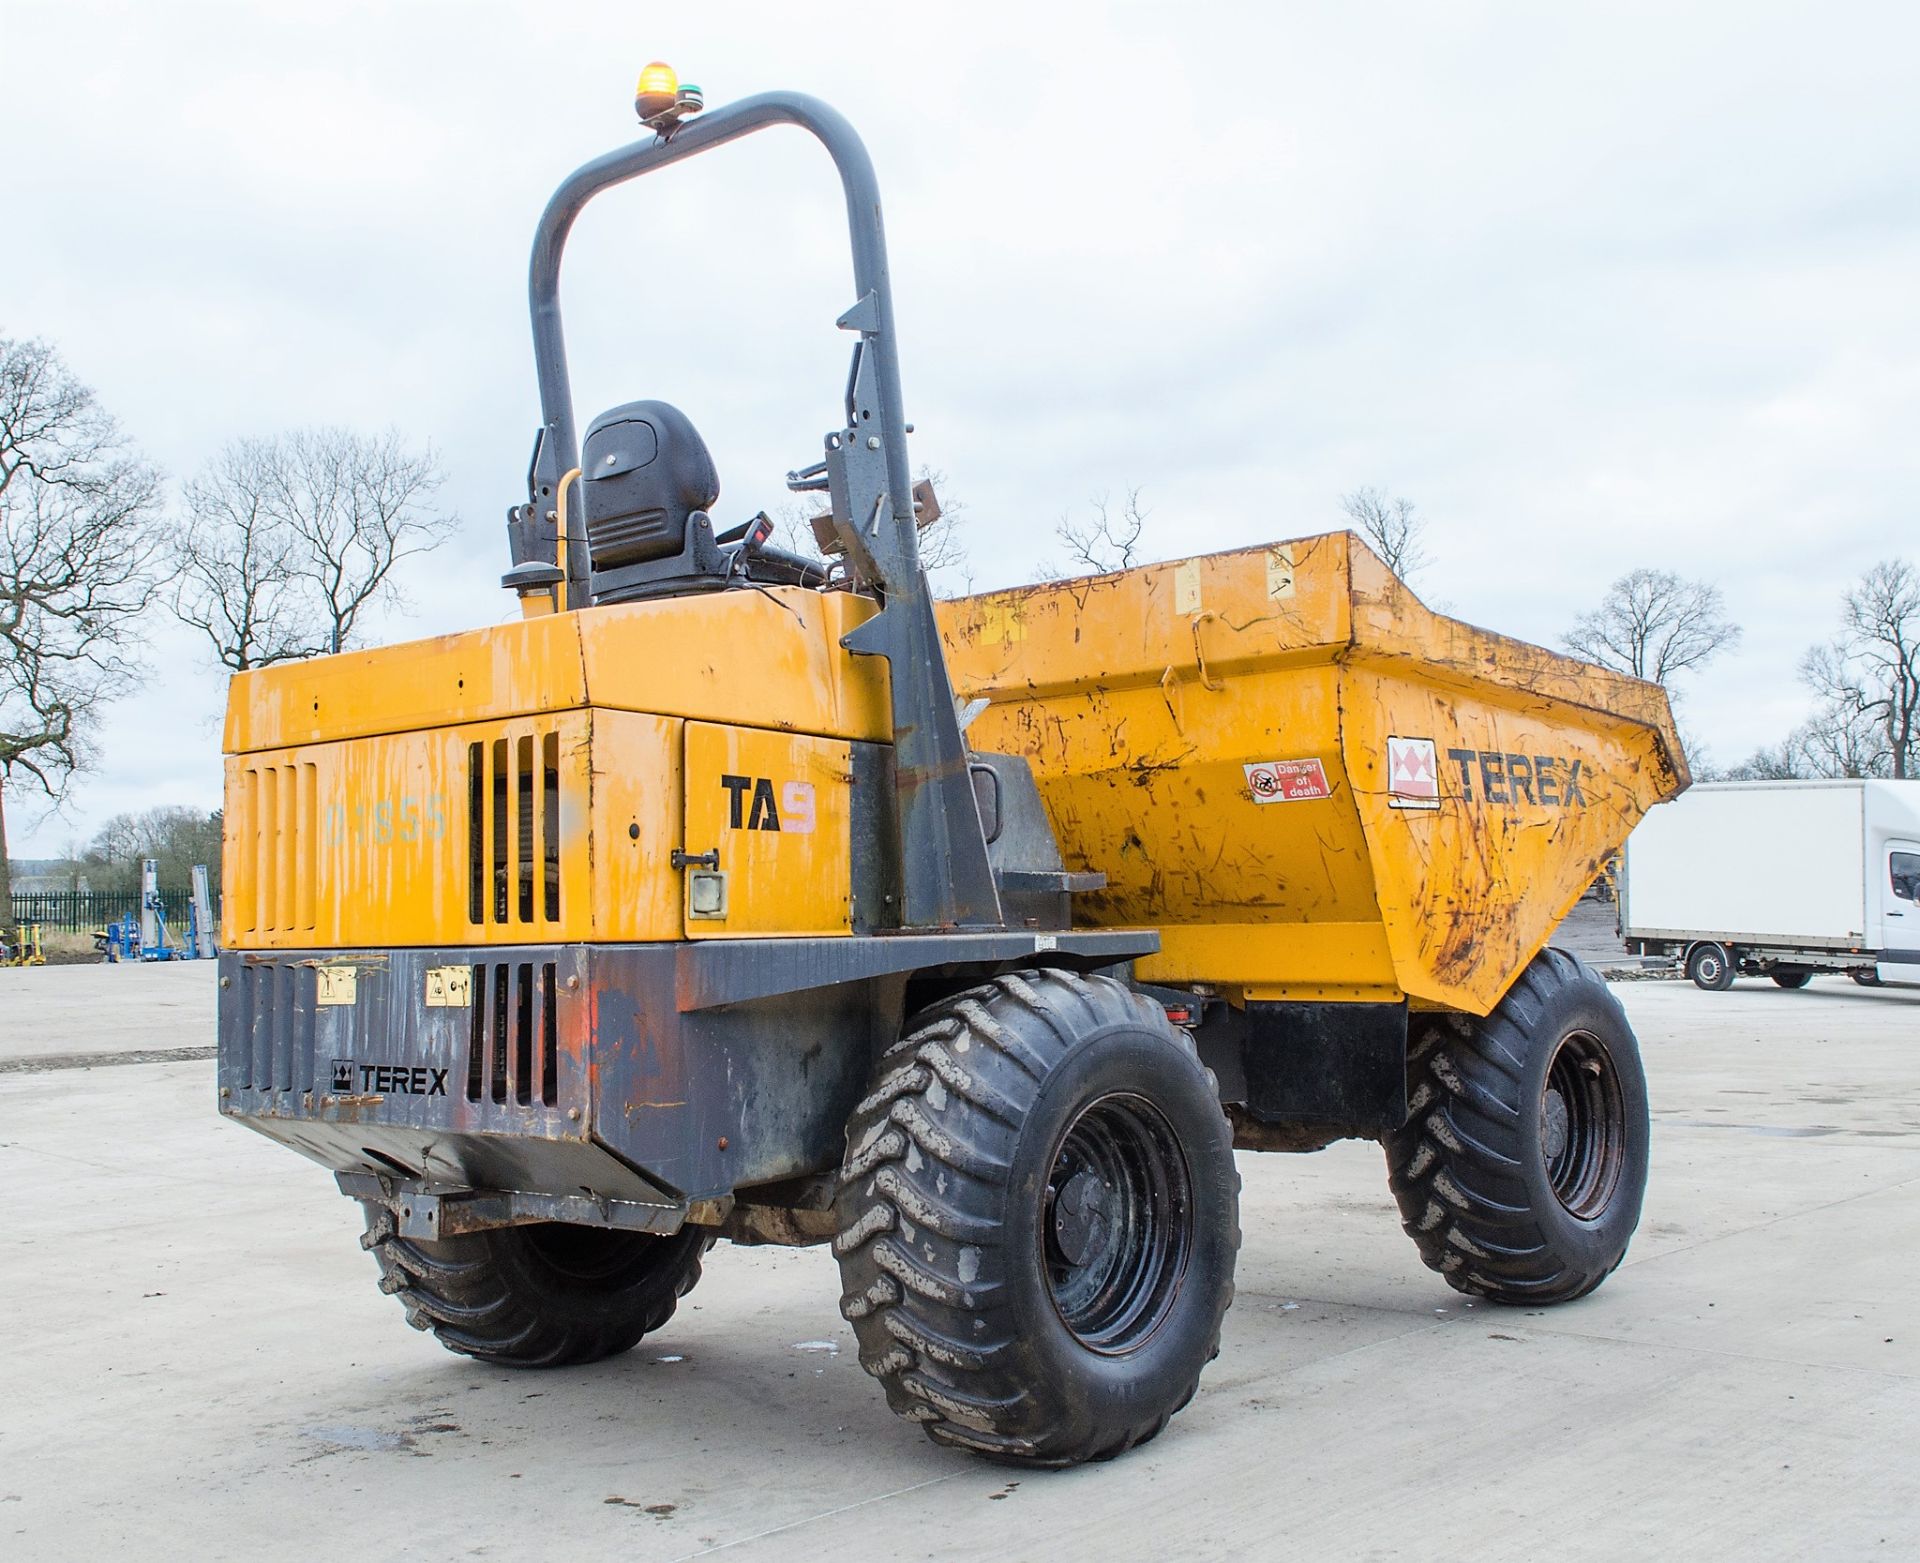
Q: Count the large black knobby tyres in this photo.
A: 3